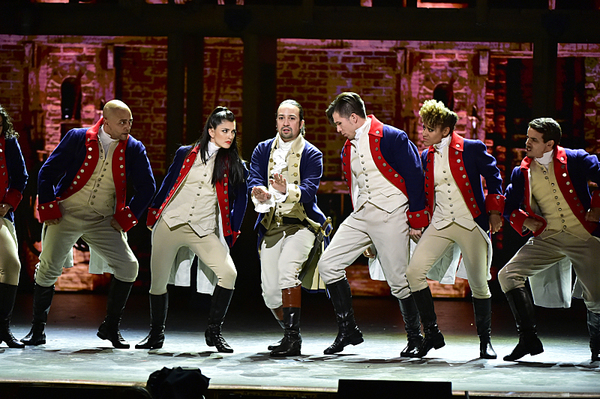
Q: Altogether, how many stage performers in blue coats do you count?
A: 7